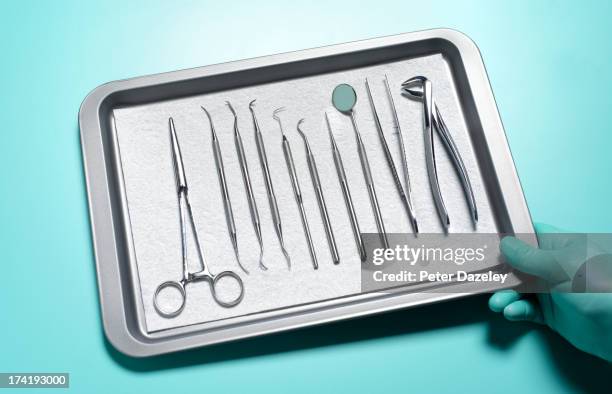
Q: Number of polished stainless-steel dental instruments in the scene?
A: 10